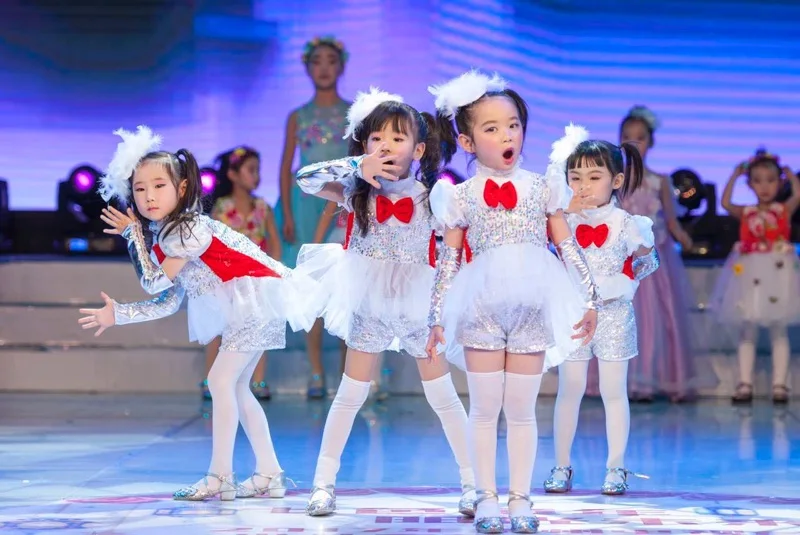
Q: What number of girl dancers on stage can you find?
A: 8